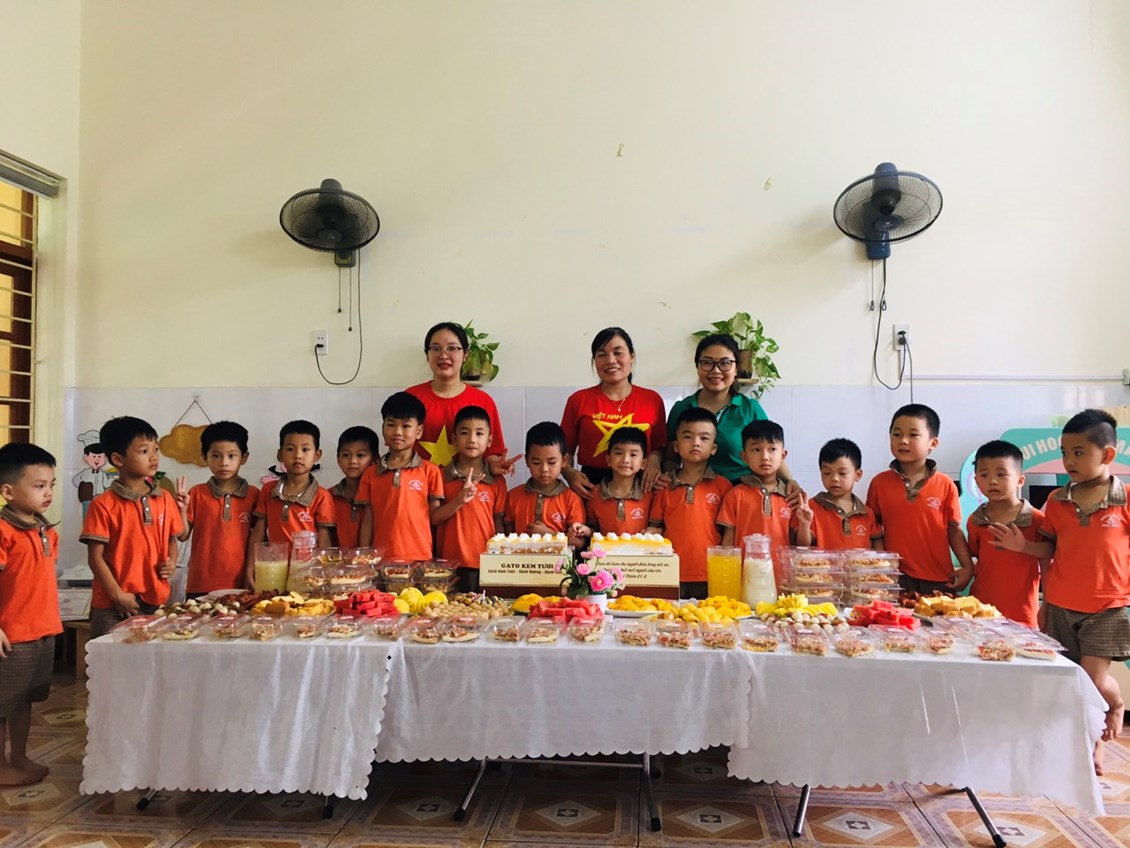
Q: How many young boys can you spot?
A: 15